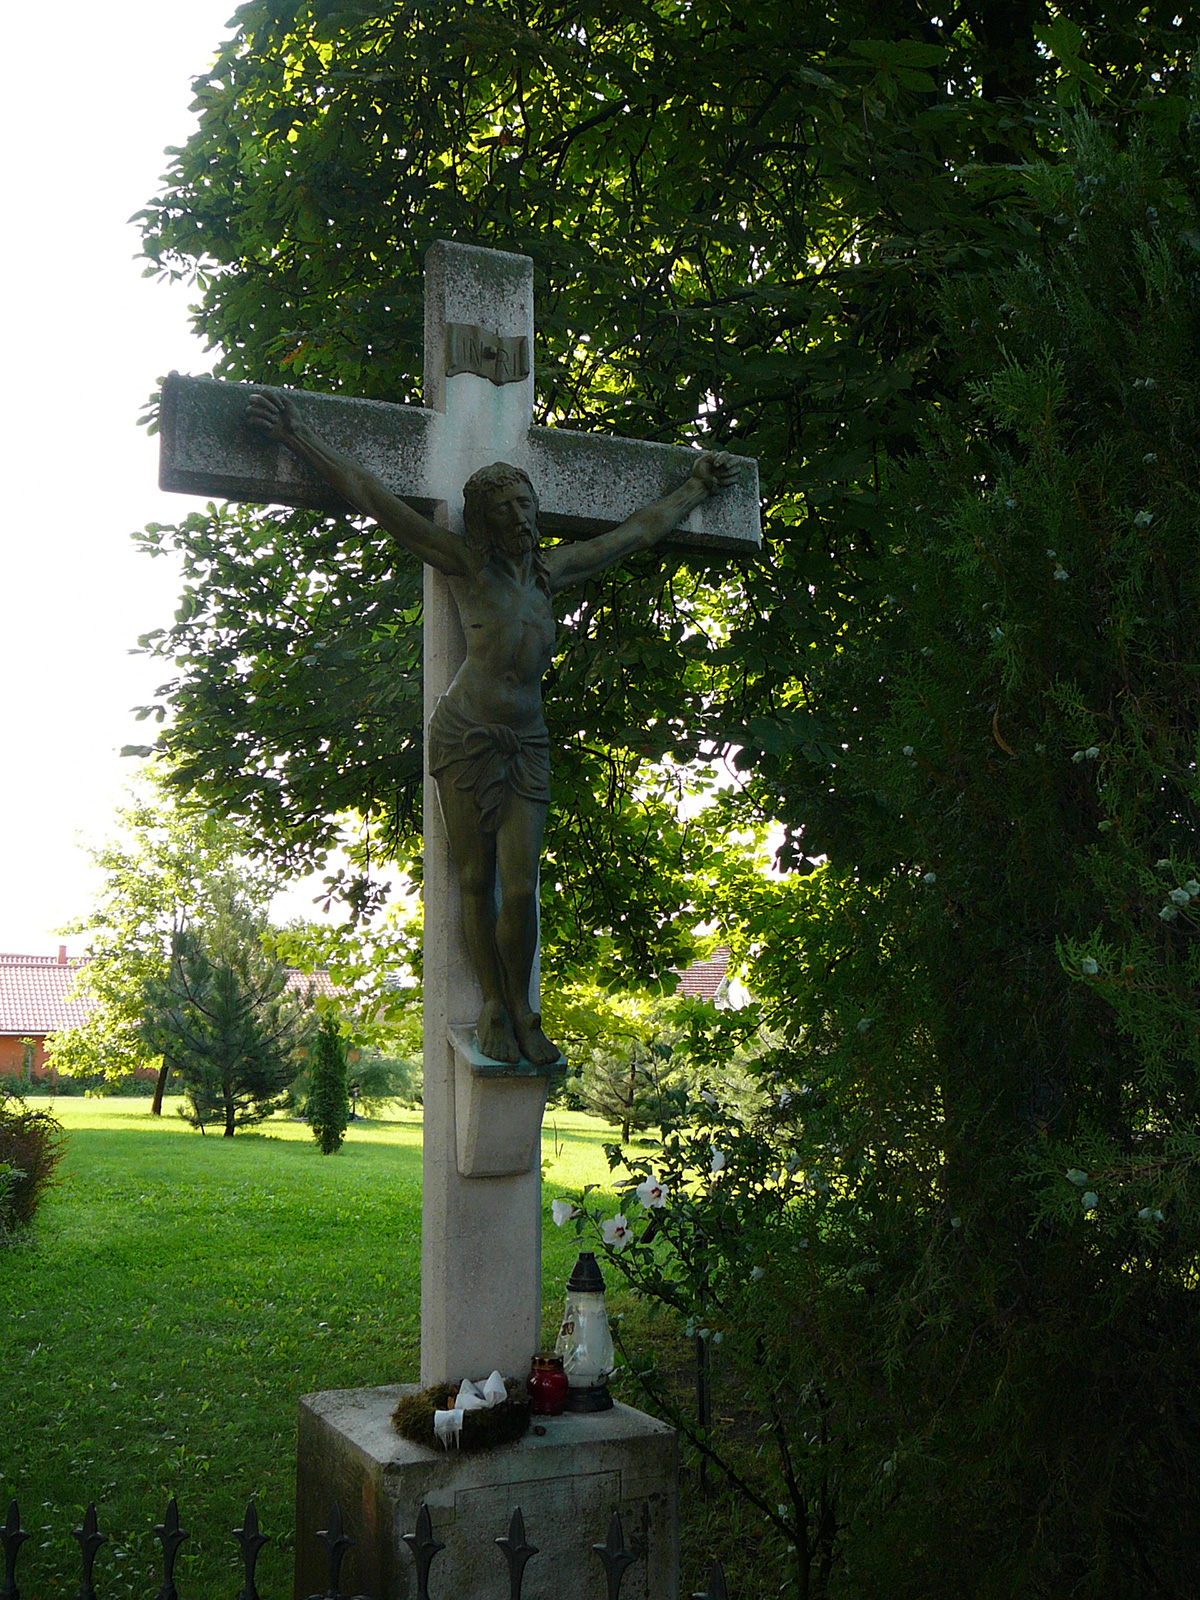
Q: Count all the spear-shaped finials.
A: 9